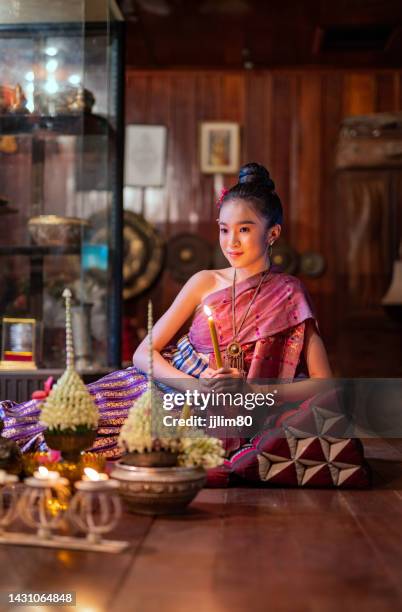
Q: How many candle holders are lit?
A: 2